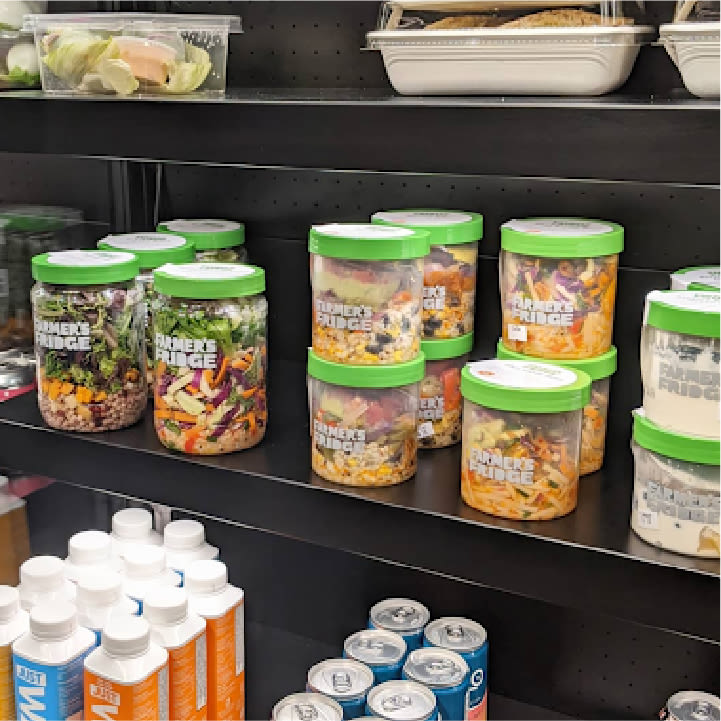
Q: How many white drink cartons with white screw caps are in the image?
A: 11